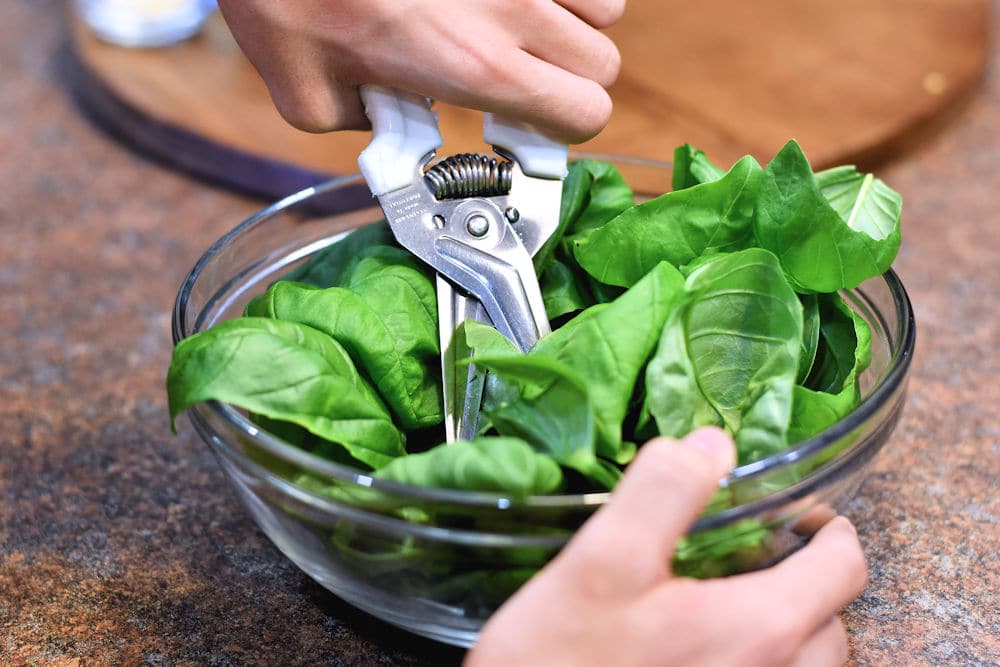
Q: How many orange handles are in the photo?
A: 0